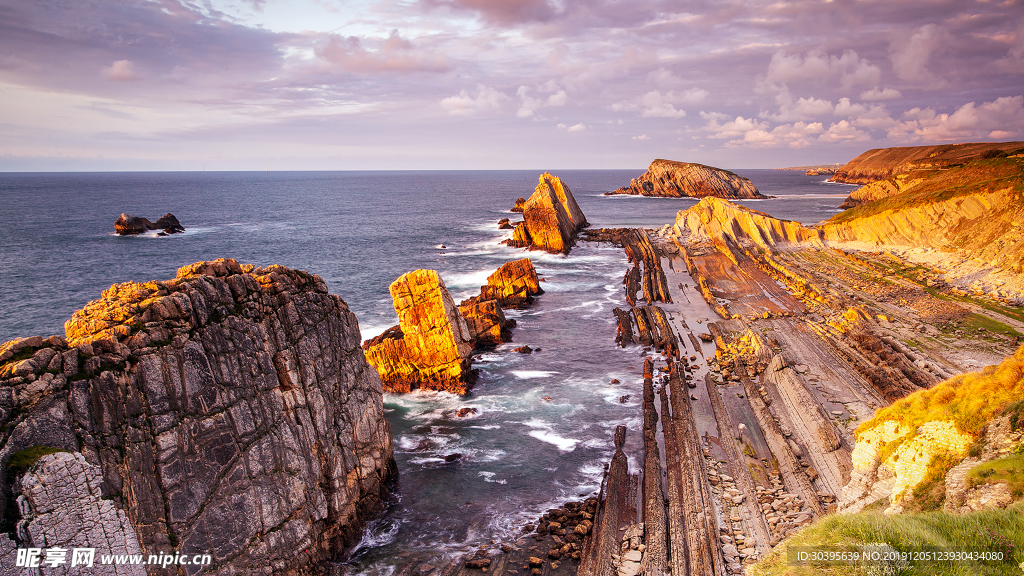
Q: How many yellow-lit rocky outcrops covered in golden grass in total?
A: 1